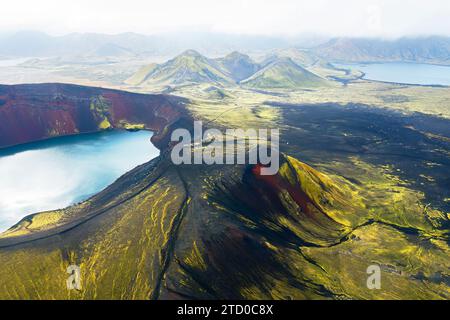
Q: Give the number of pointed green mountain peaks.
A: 3